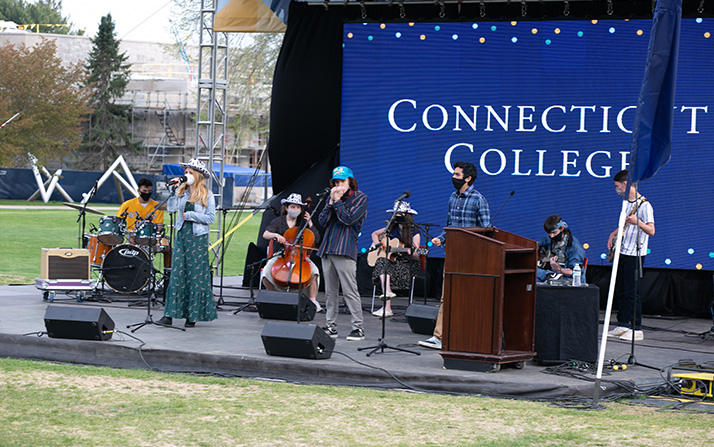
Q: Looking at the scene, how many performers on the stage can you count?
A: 8